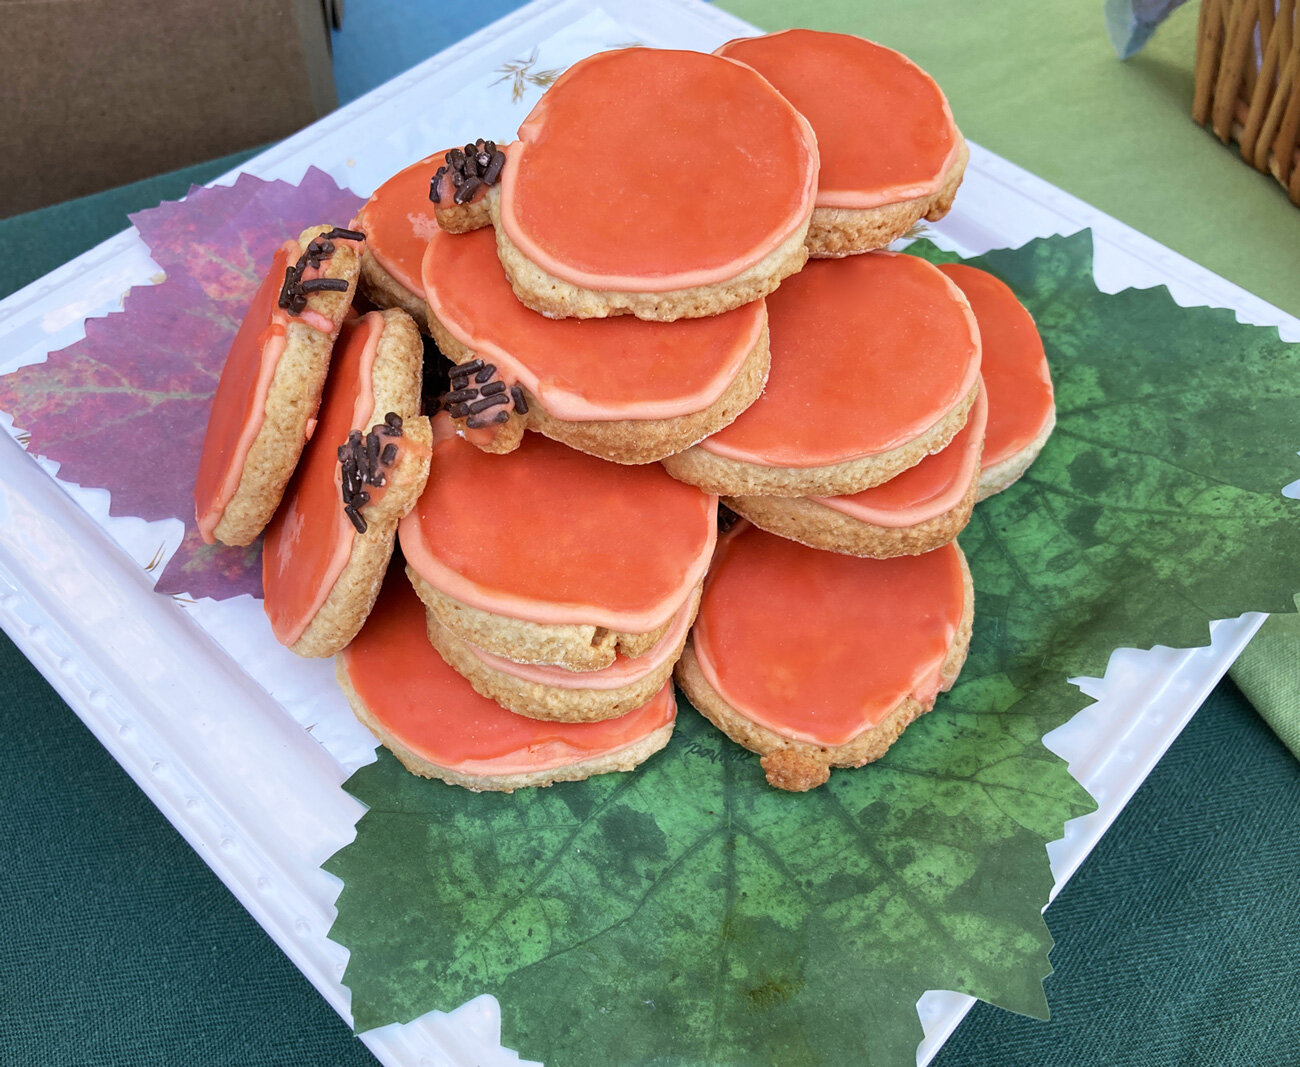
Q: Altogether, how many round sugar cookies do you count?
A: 13